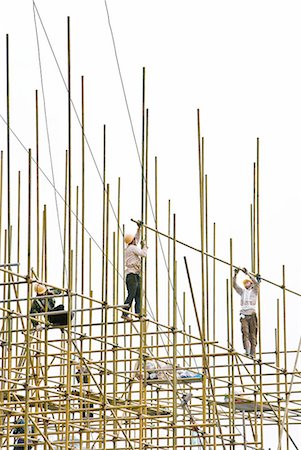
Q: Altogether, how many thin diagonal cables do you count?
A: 4